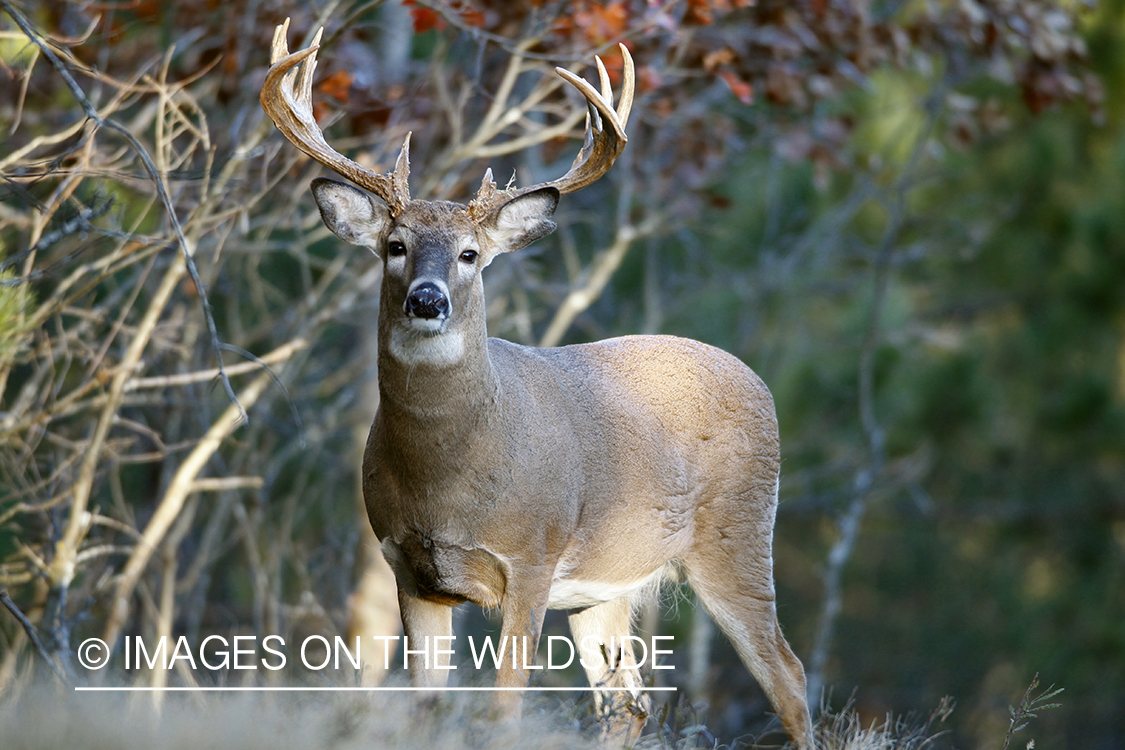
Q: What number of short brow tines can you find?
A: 2